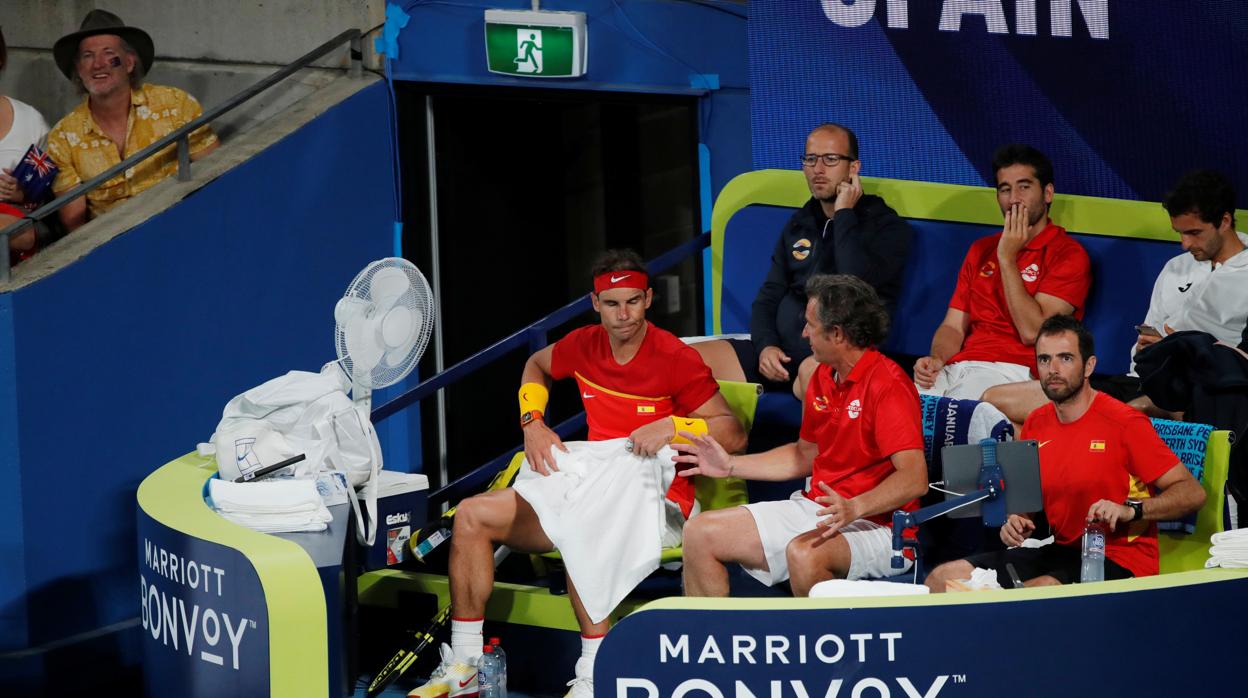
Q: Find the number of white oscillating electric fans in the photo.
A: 1